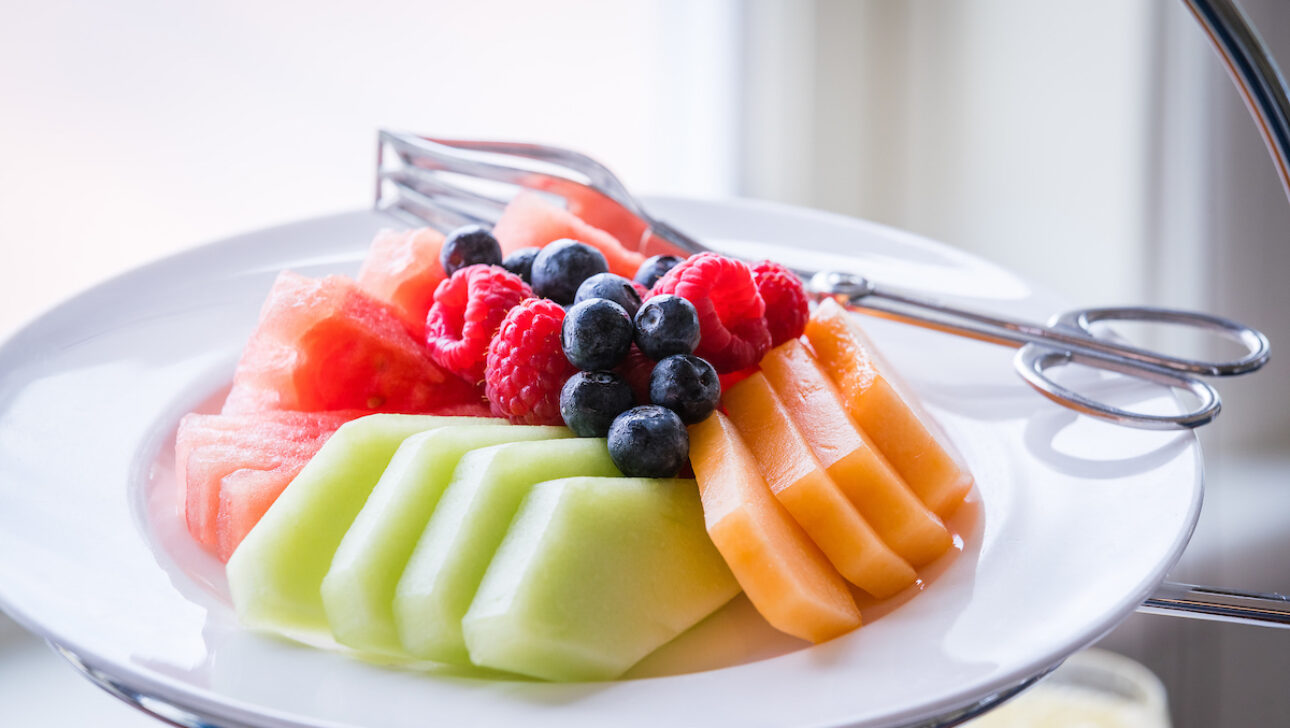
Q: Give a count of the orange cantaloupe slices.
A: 4